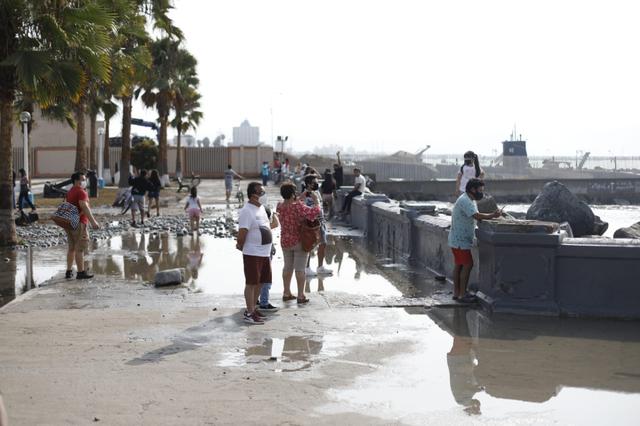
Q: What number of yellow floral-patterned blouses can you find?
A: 0